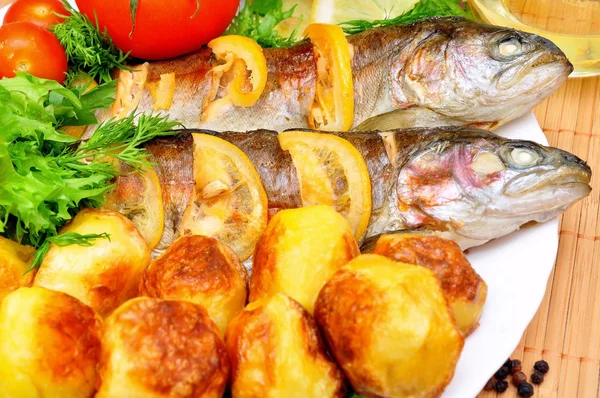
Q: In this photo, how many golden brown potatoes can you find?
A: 9